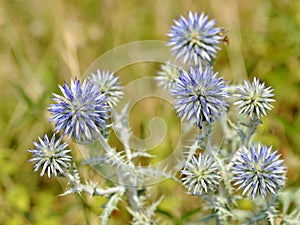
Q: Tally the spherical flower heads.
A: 9